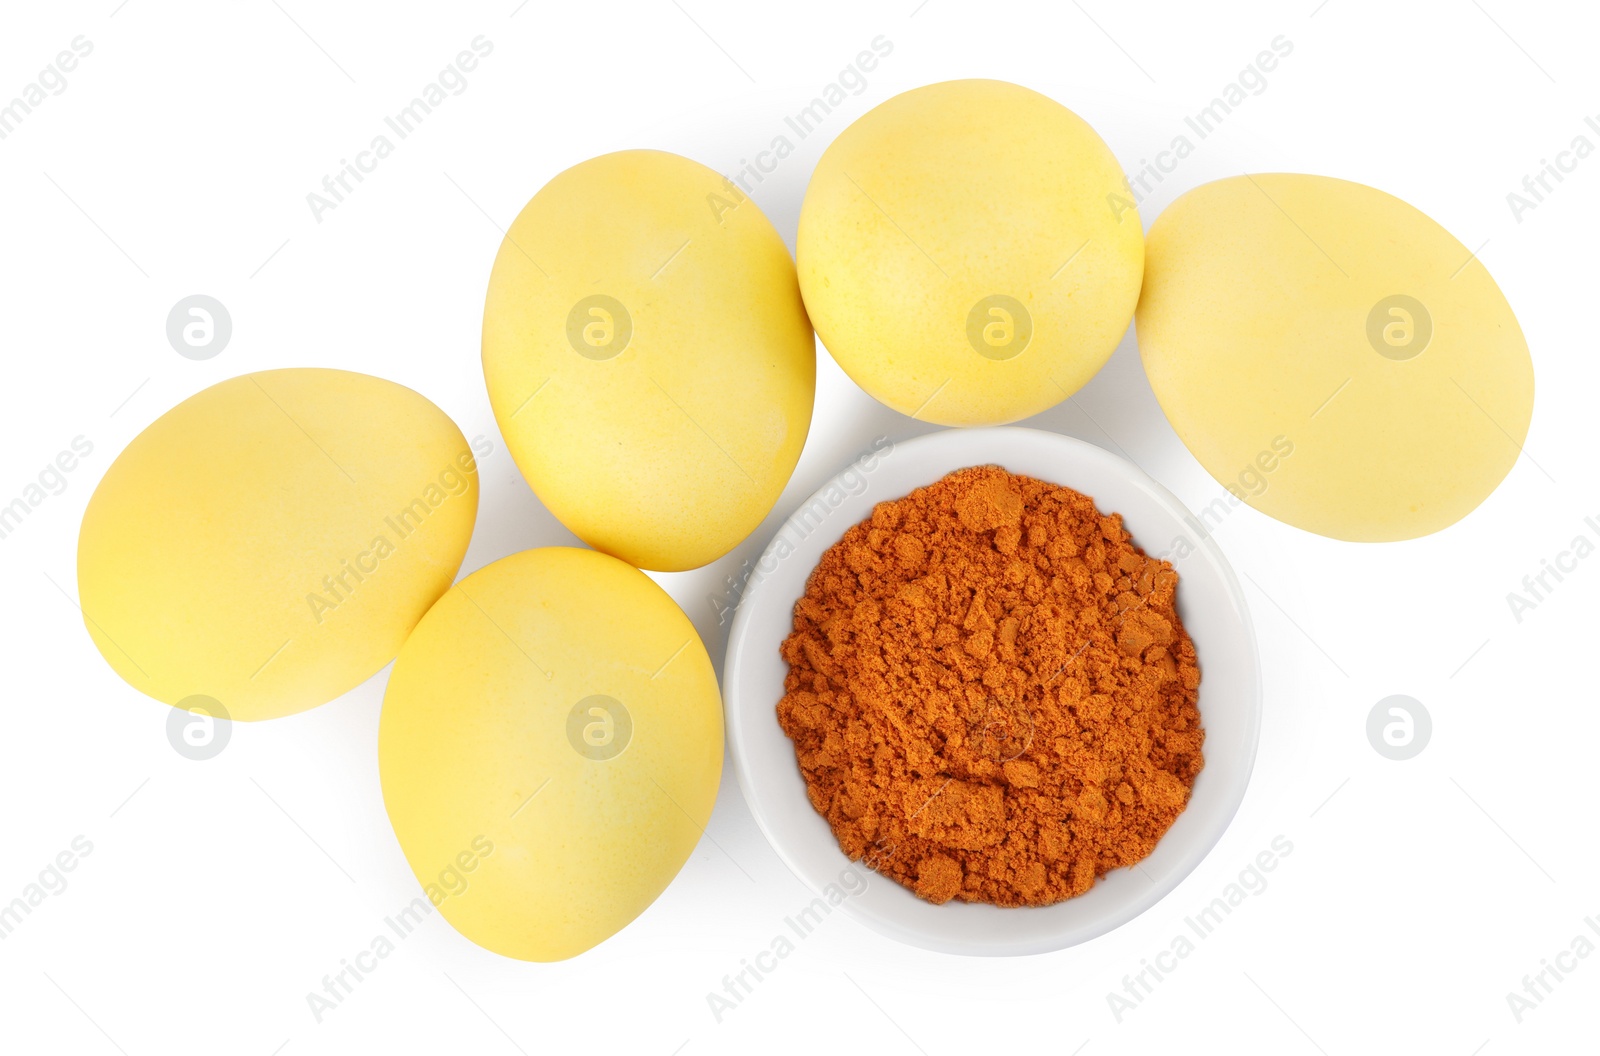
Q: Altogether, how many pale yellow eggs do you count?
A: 5